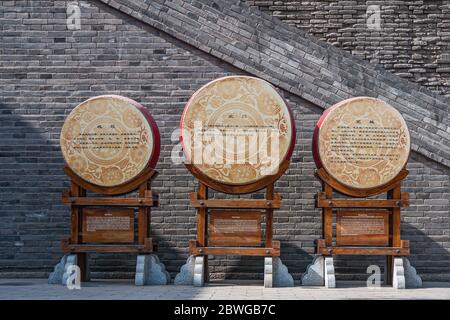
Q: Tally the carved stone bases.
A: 6